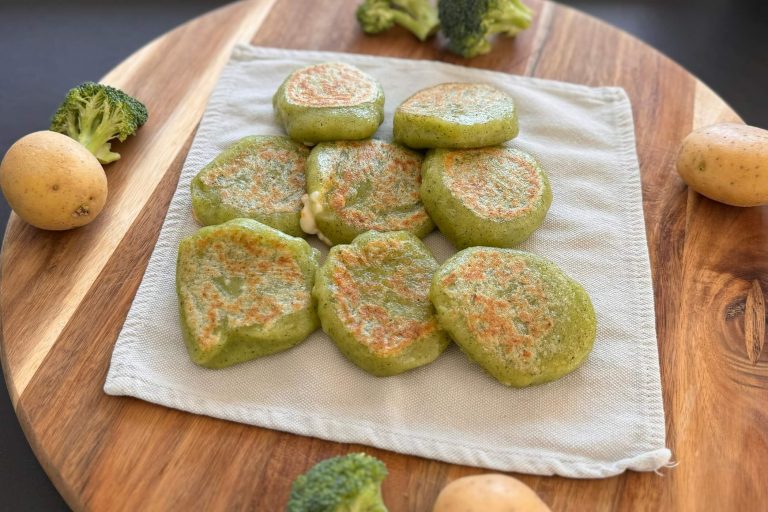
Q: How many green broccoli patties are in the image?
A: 8